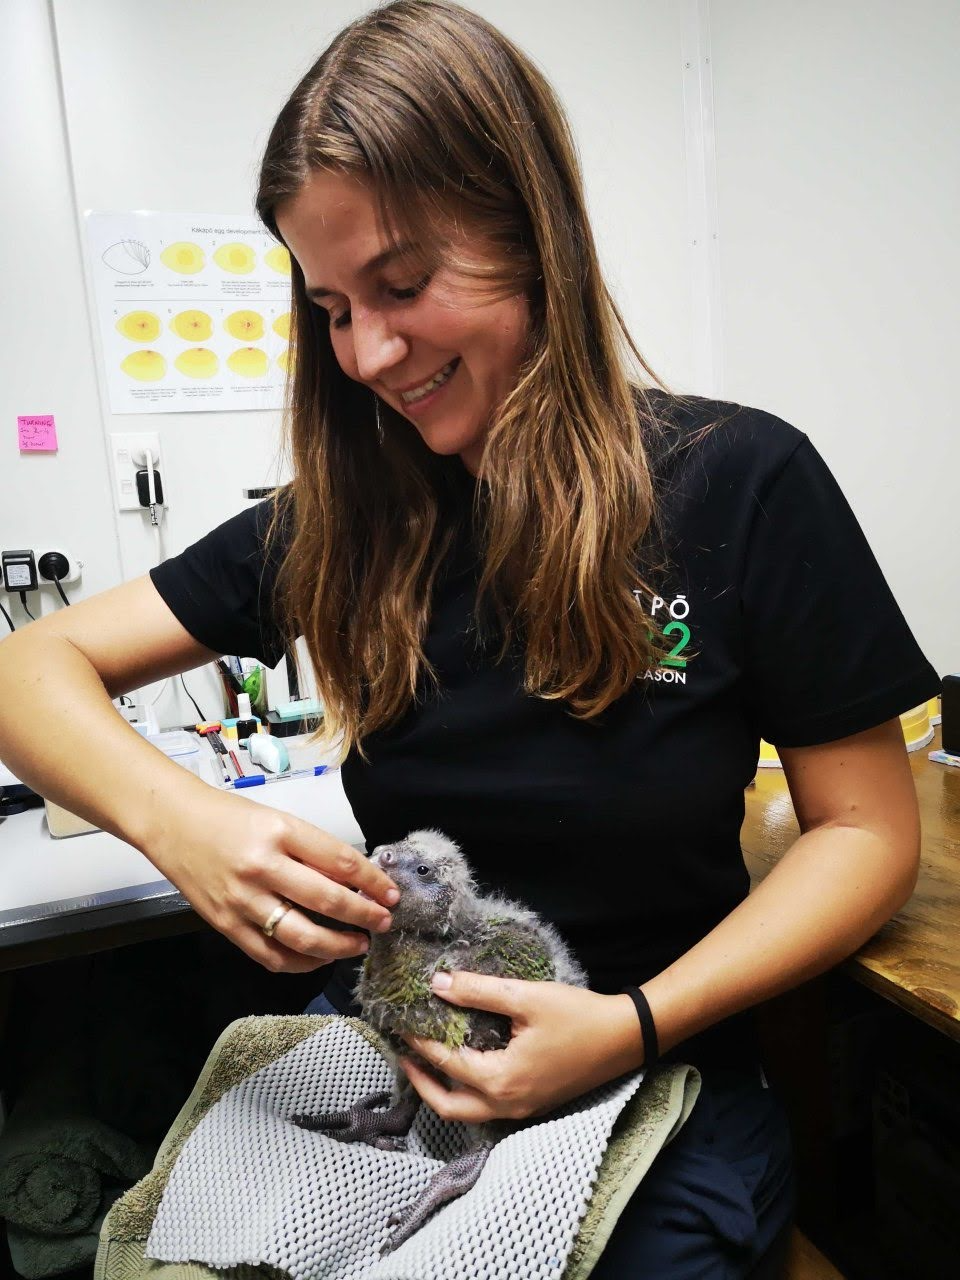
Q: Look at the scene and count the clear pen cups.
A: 1